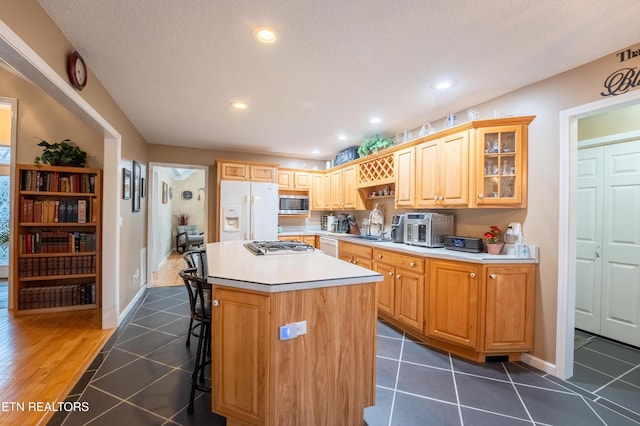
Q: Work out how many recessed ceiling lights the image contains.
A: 6